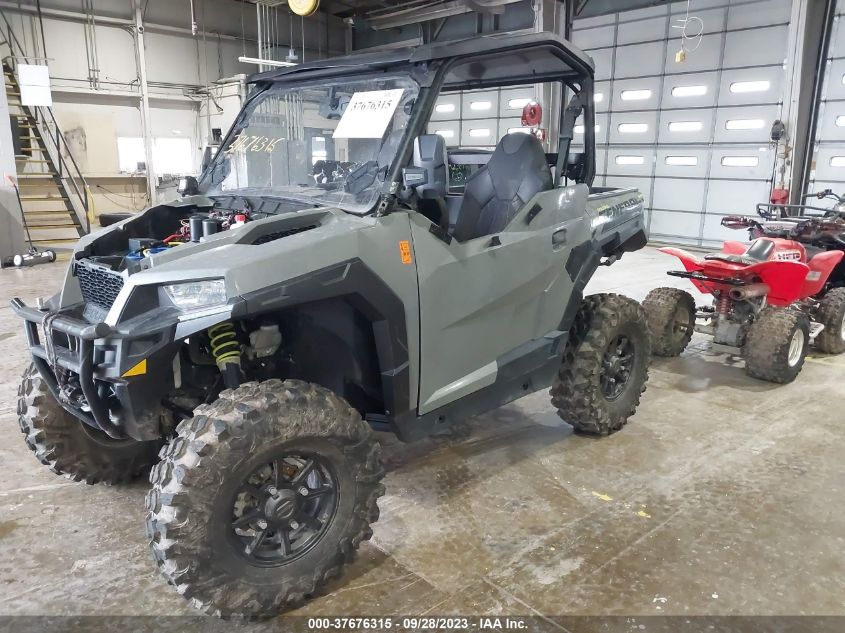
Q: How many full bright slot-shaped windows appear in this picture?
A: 12